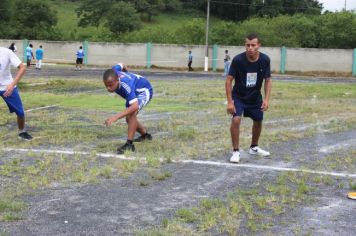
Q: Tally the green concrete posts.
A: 6